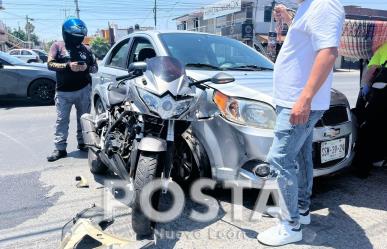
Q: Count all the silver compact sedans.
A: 1